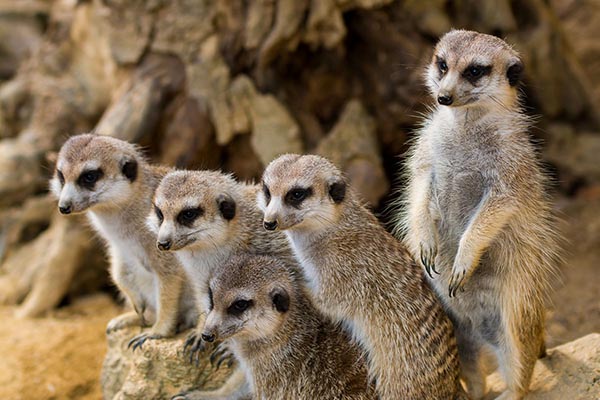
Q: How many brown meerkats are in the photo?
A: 5